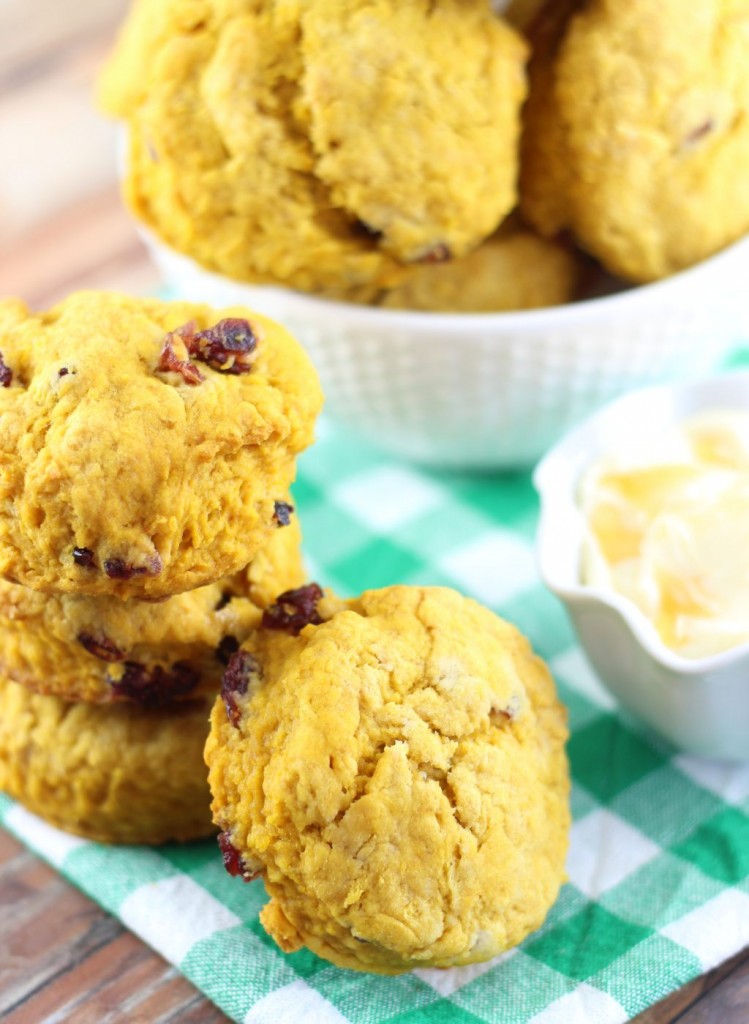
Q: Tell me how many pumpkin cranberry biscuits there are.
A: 7